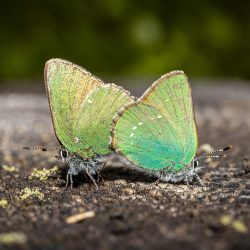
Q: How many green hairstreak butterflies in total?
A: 2